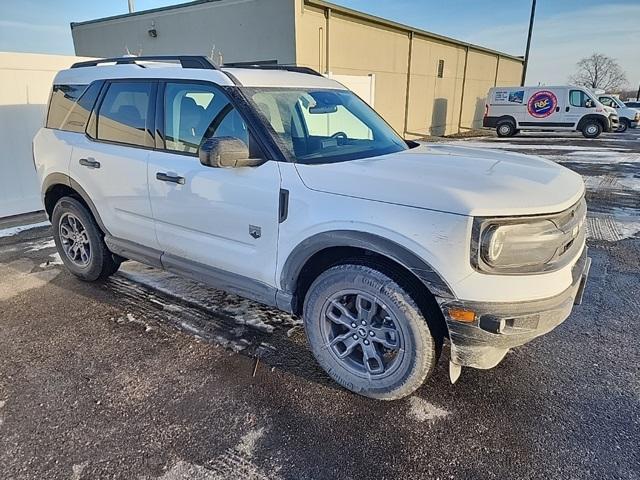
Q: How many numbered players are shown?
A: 0